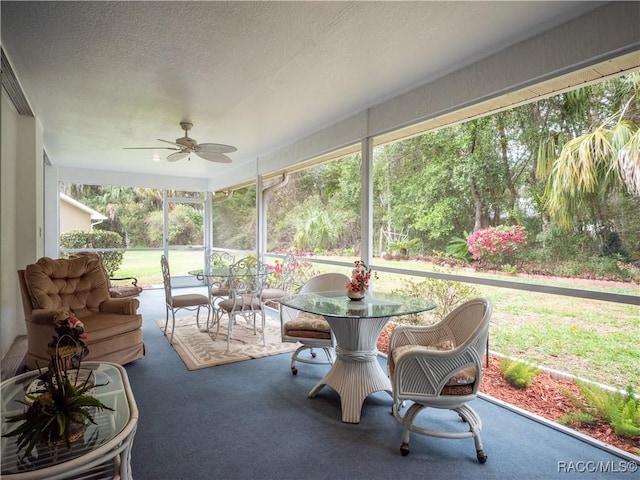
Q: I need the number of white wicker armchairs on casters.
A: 2